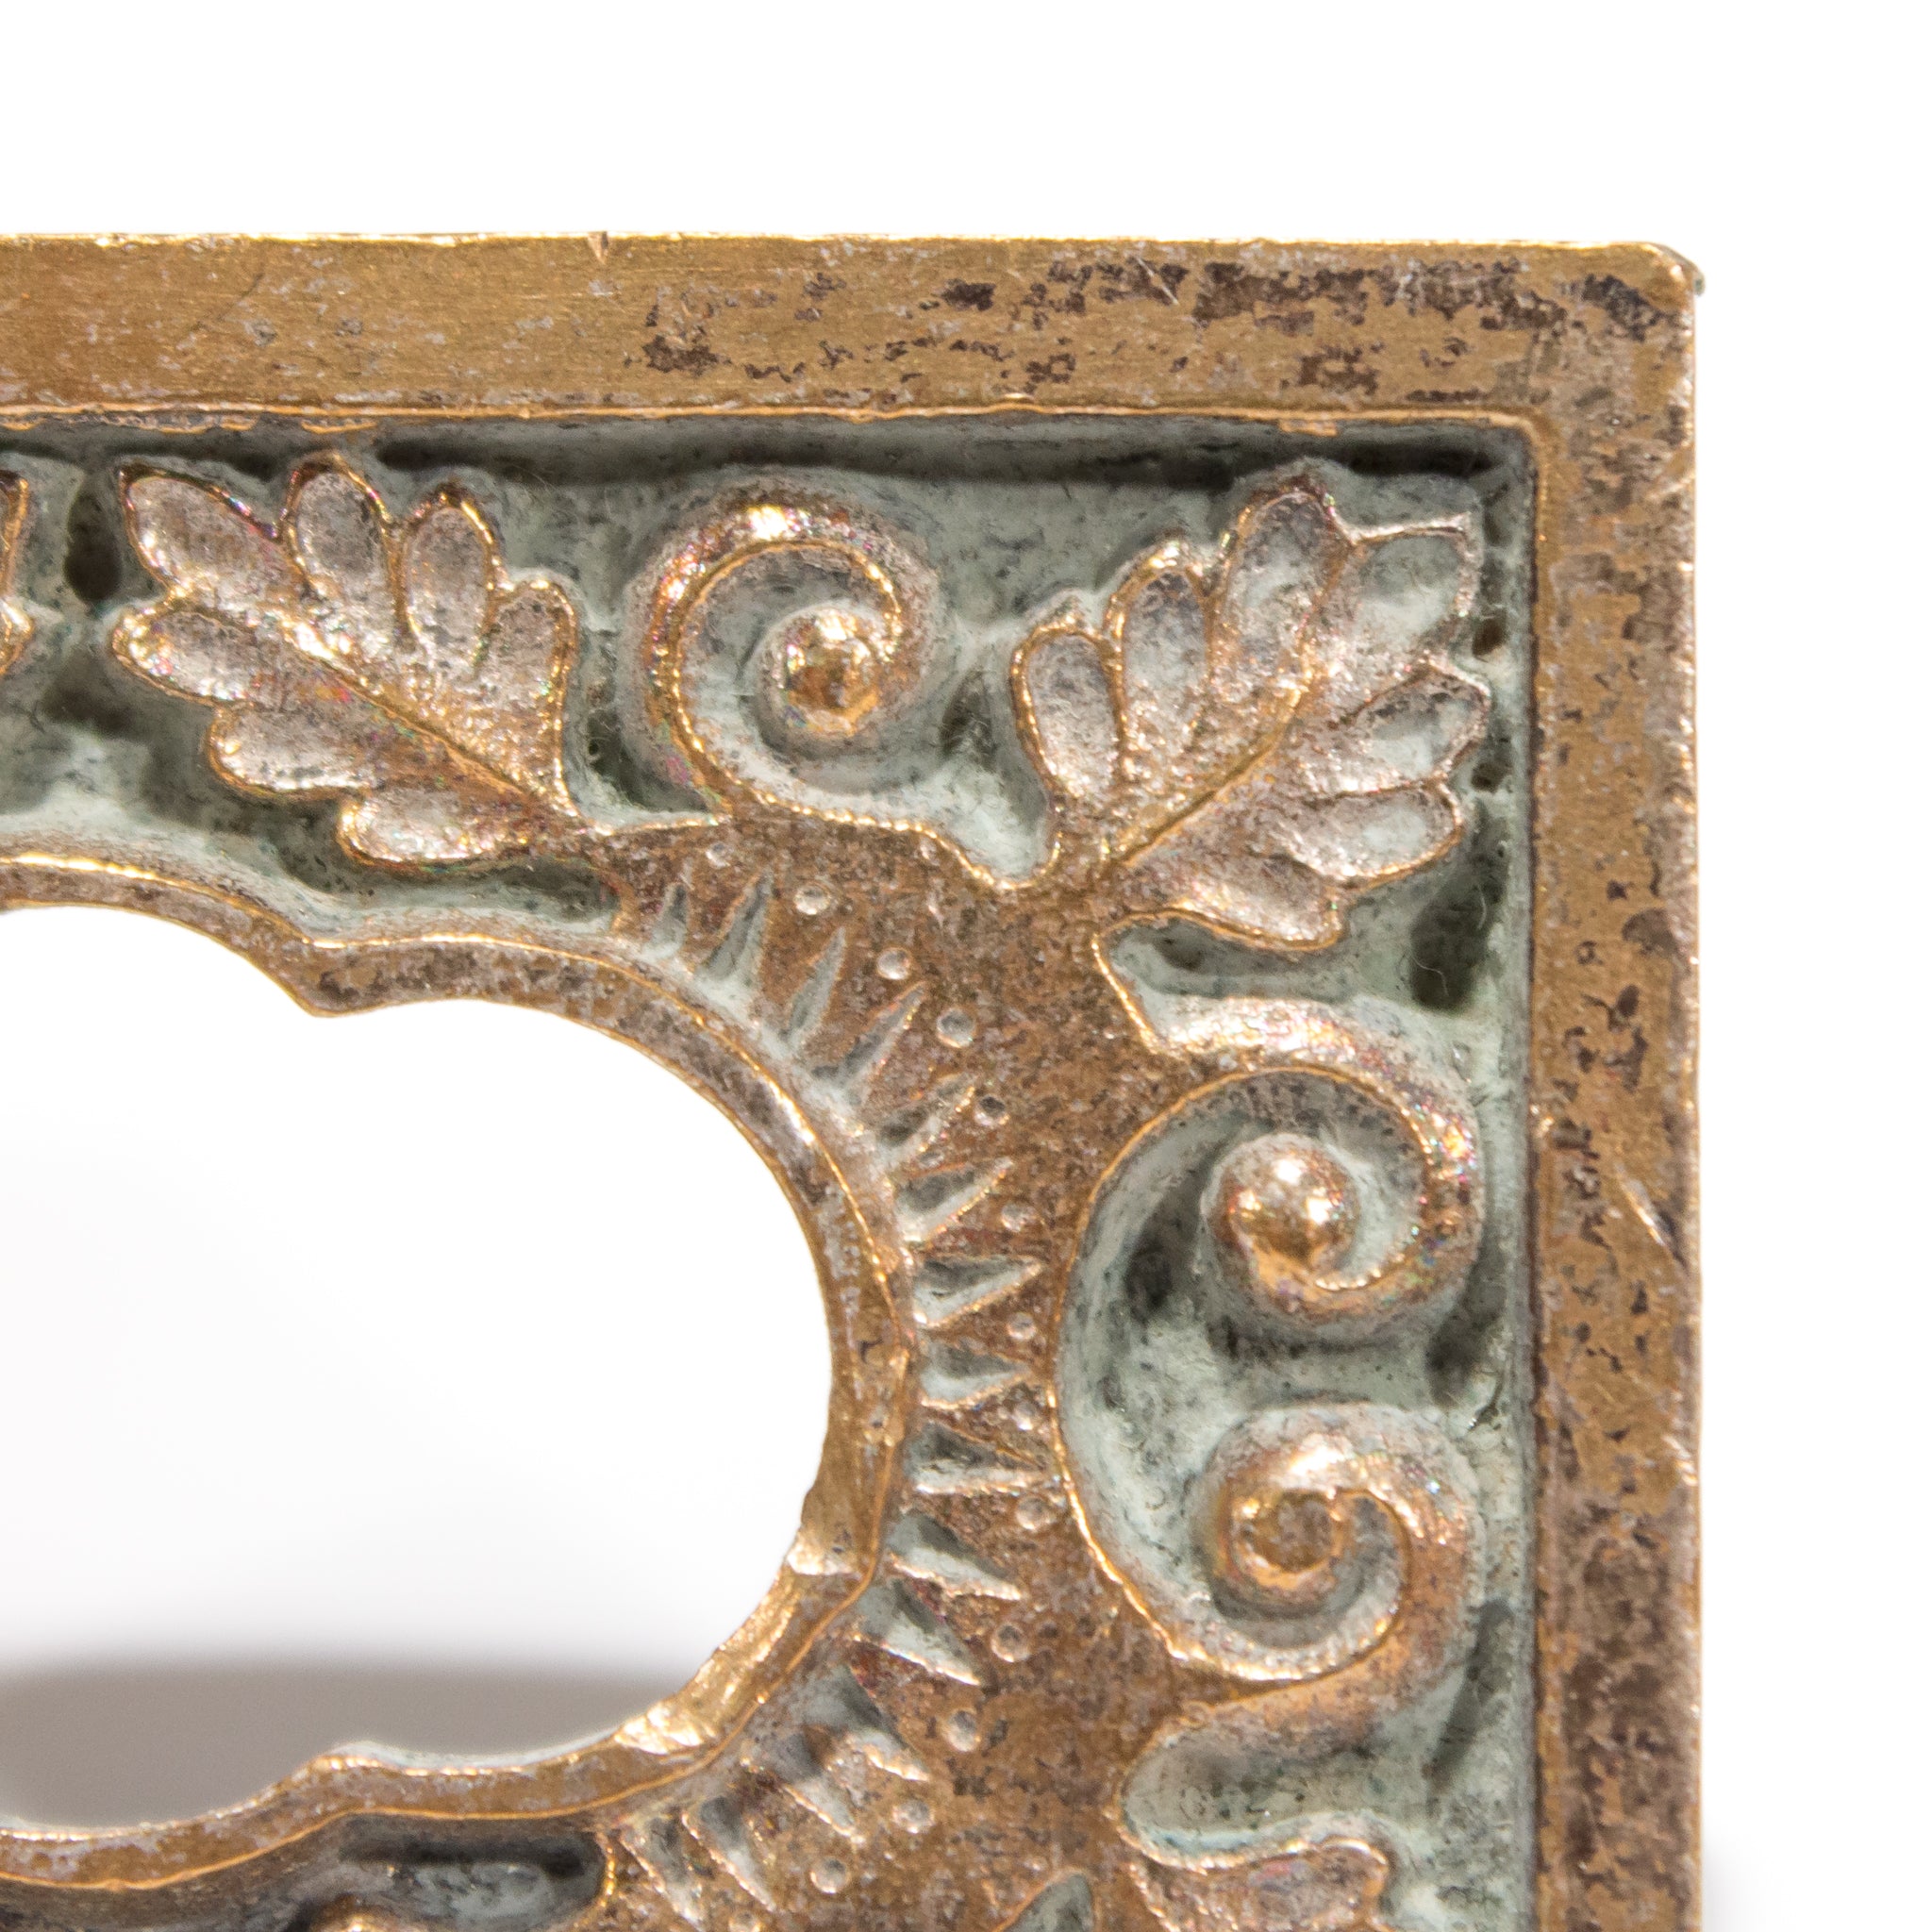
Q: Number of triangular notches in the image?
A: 15